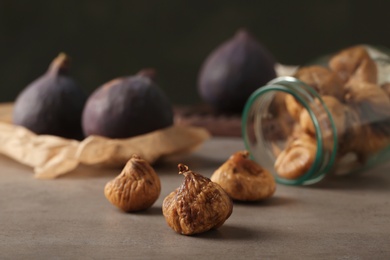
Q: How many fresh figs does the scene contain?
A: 3